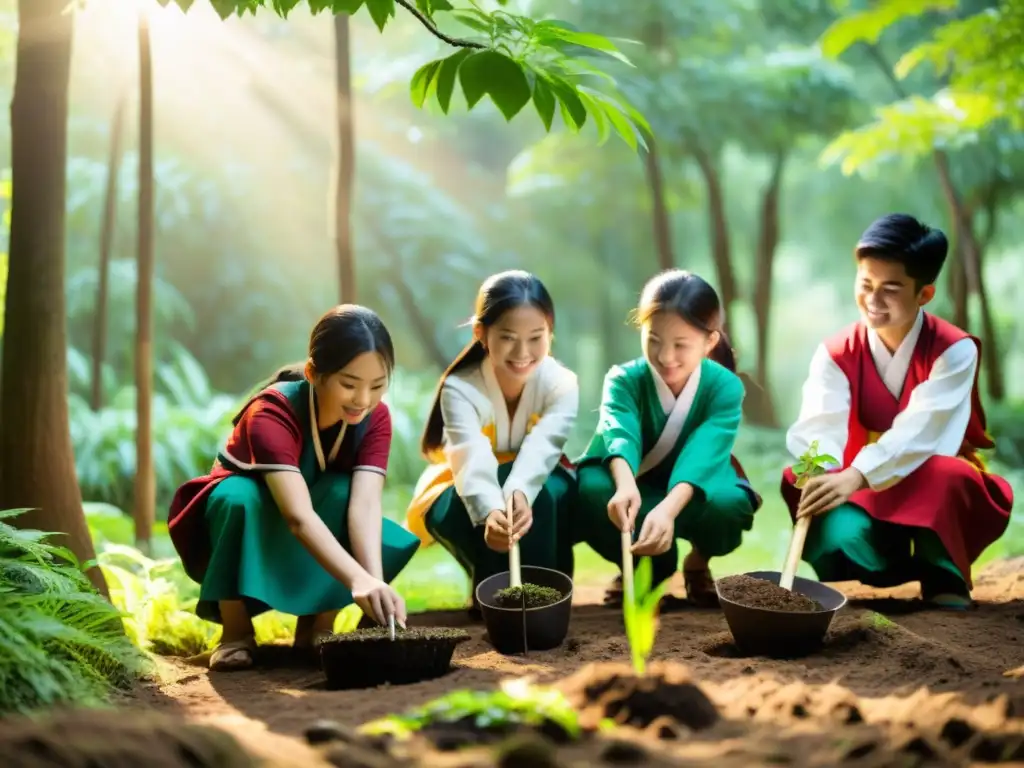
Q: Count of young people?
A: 4